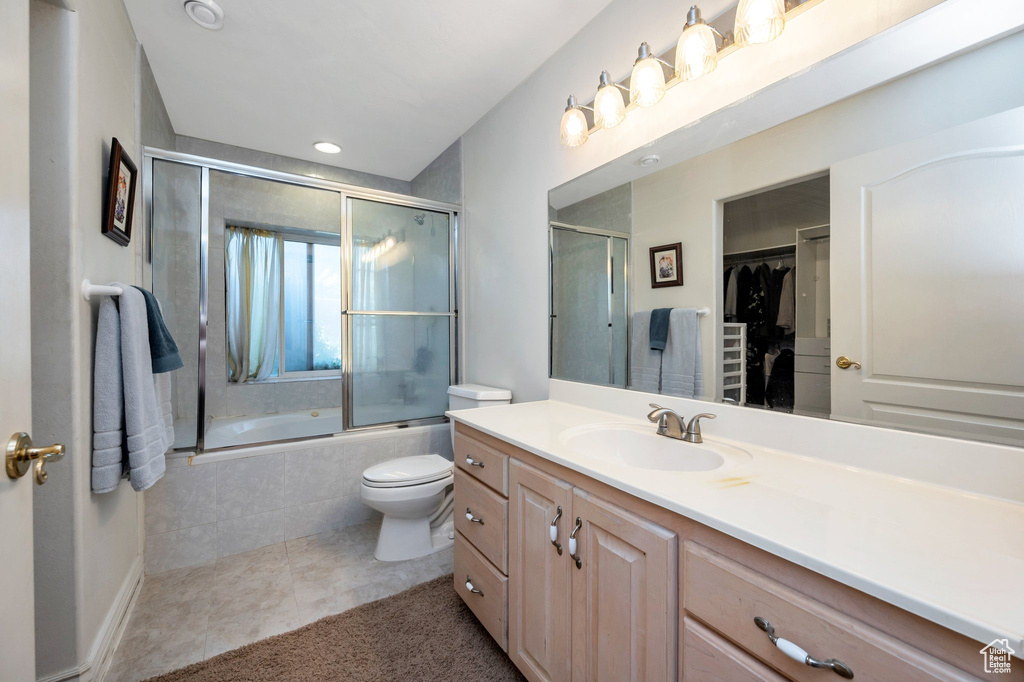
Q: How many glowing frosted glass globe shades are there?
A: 5